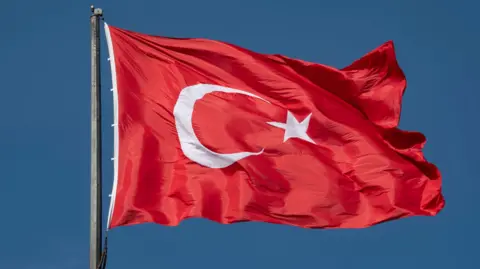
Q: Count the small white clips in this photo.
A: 5